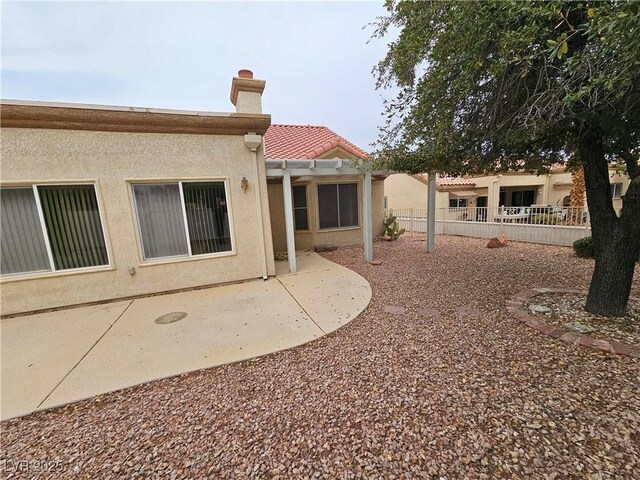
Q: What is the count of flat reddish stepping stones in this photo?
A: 3